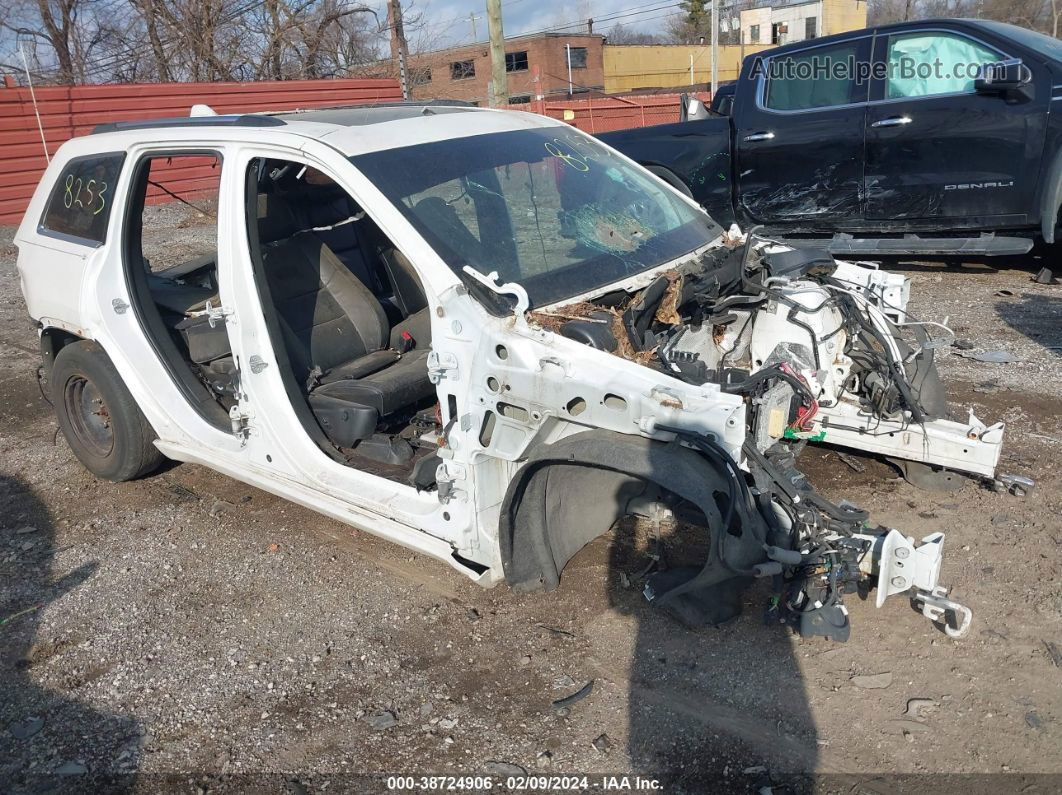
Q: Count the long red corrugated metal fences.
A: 1